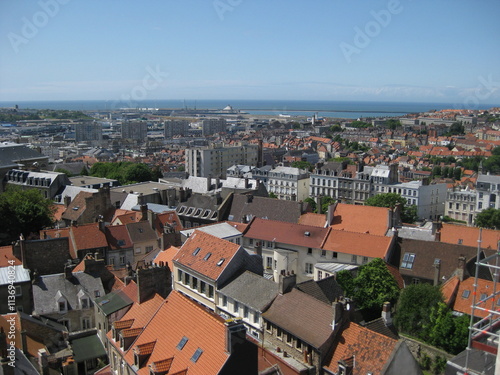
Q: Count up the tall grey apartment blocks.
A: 4